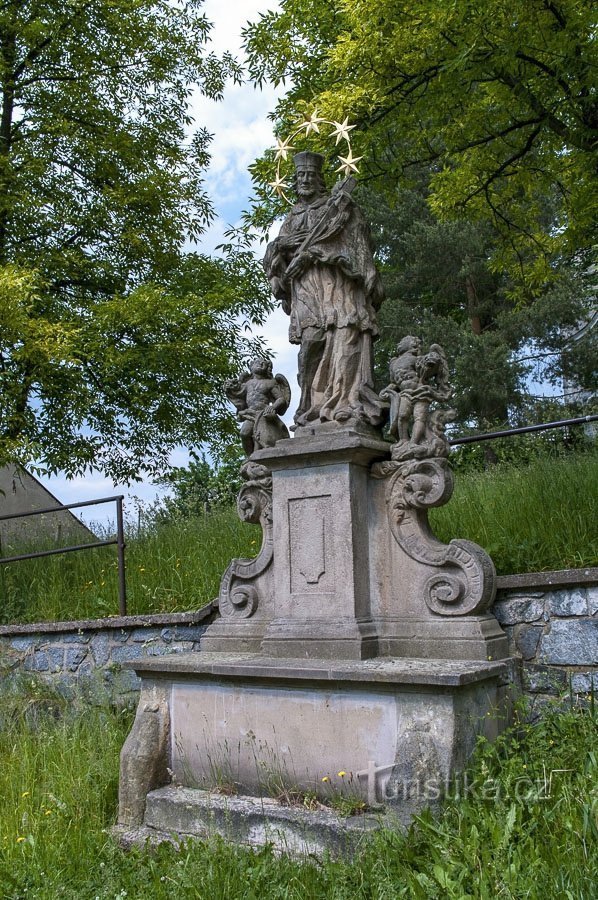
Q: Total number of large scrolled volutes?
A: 2